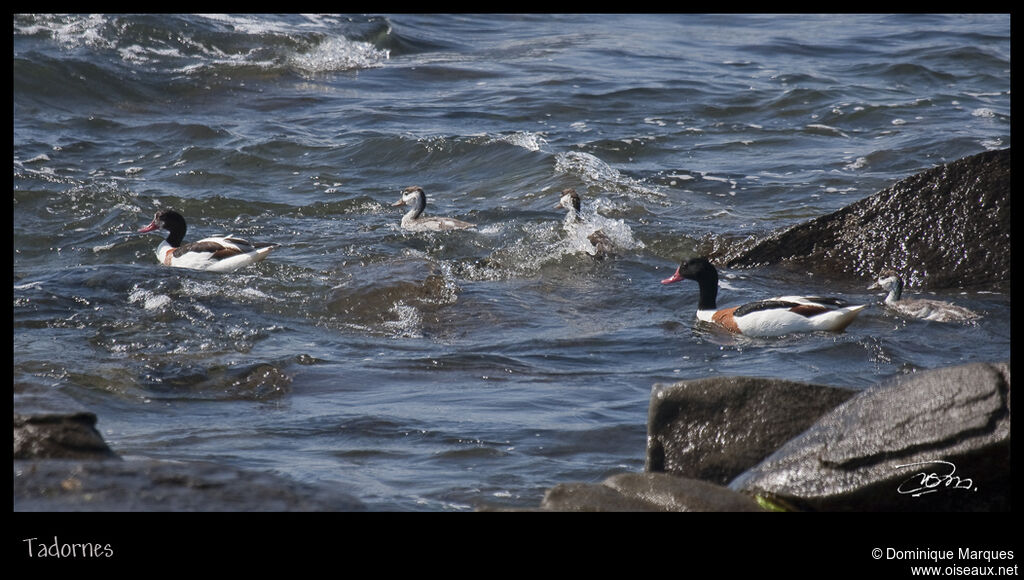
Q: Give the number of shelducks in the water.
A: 5